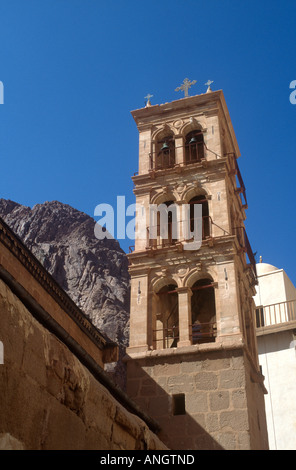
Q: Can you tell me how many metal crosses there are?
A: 3